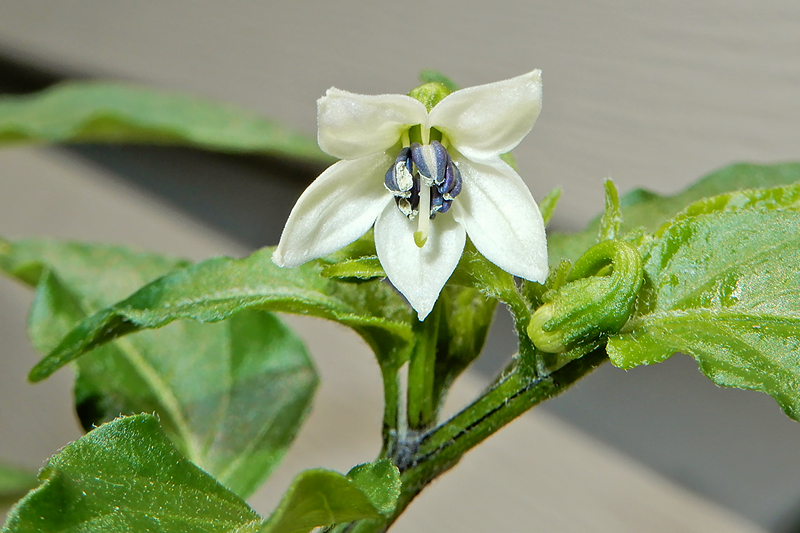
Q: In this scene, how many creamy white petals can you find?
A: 5